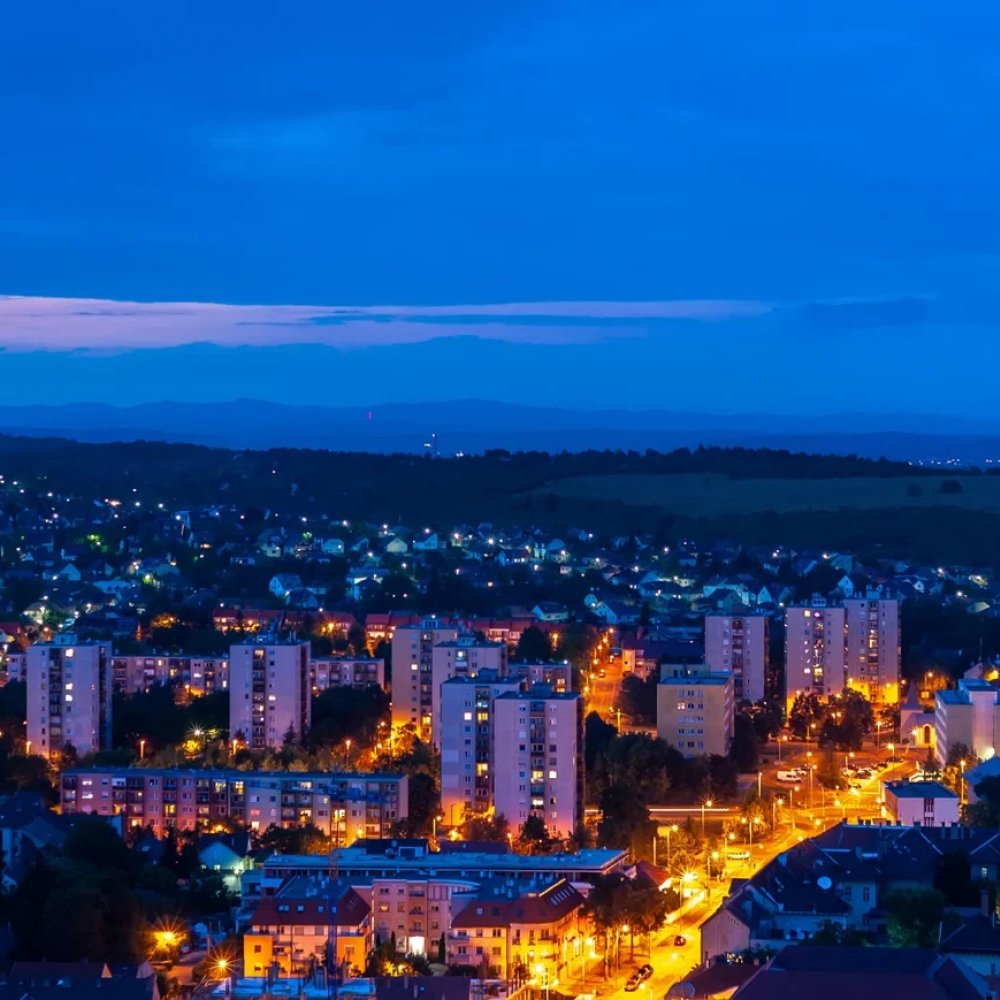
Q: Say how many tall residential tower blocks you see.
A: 9